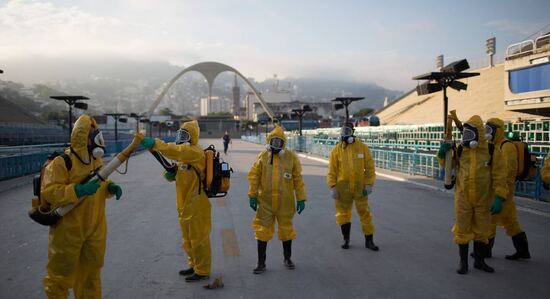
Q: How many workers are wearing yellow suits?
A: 6